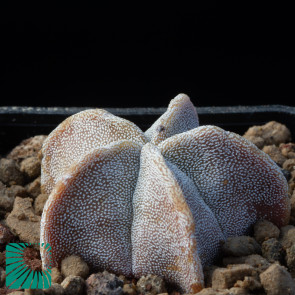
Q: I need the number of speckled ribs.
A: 5